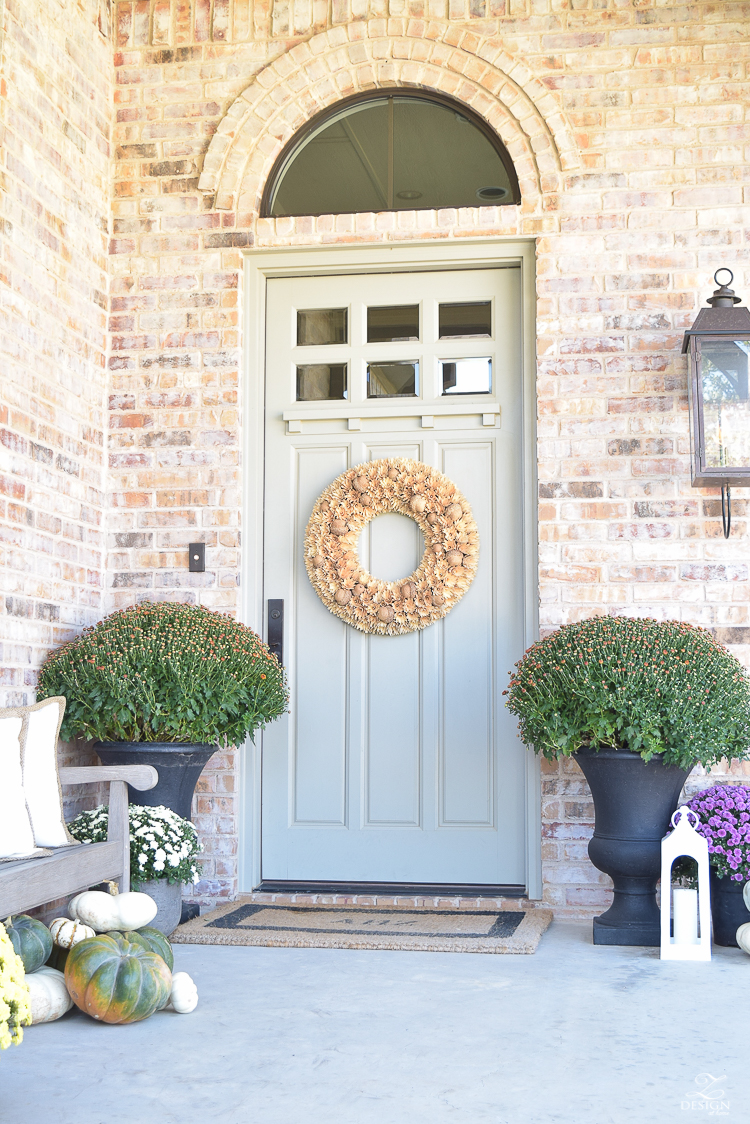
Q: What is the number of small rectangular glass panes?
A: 6